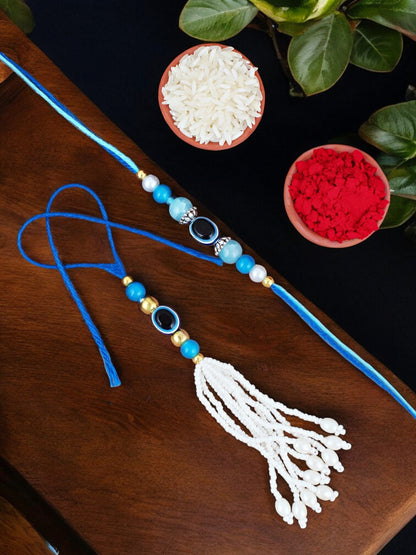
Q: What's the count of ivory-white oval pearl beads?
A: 10